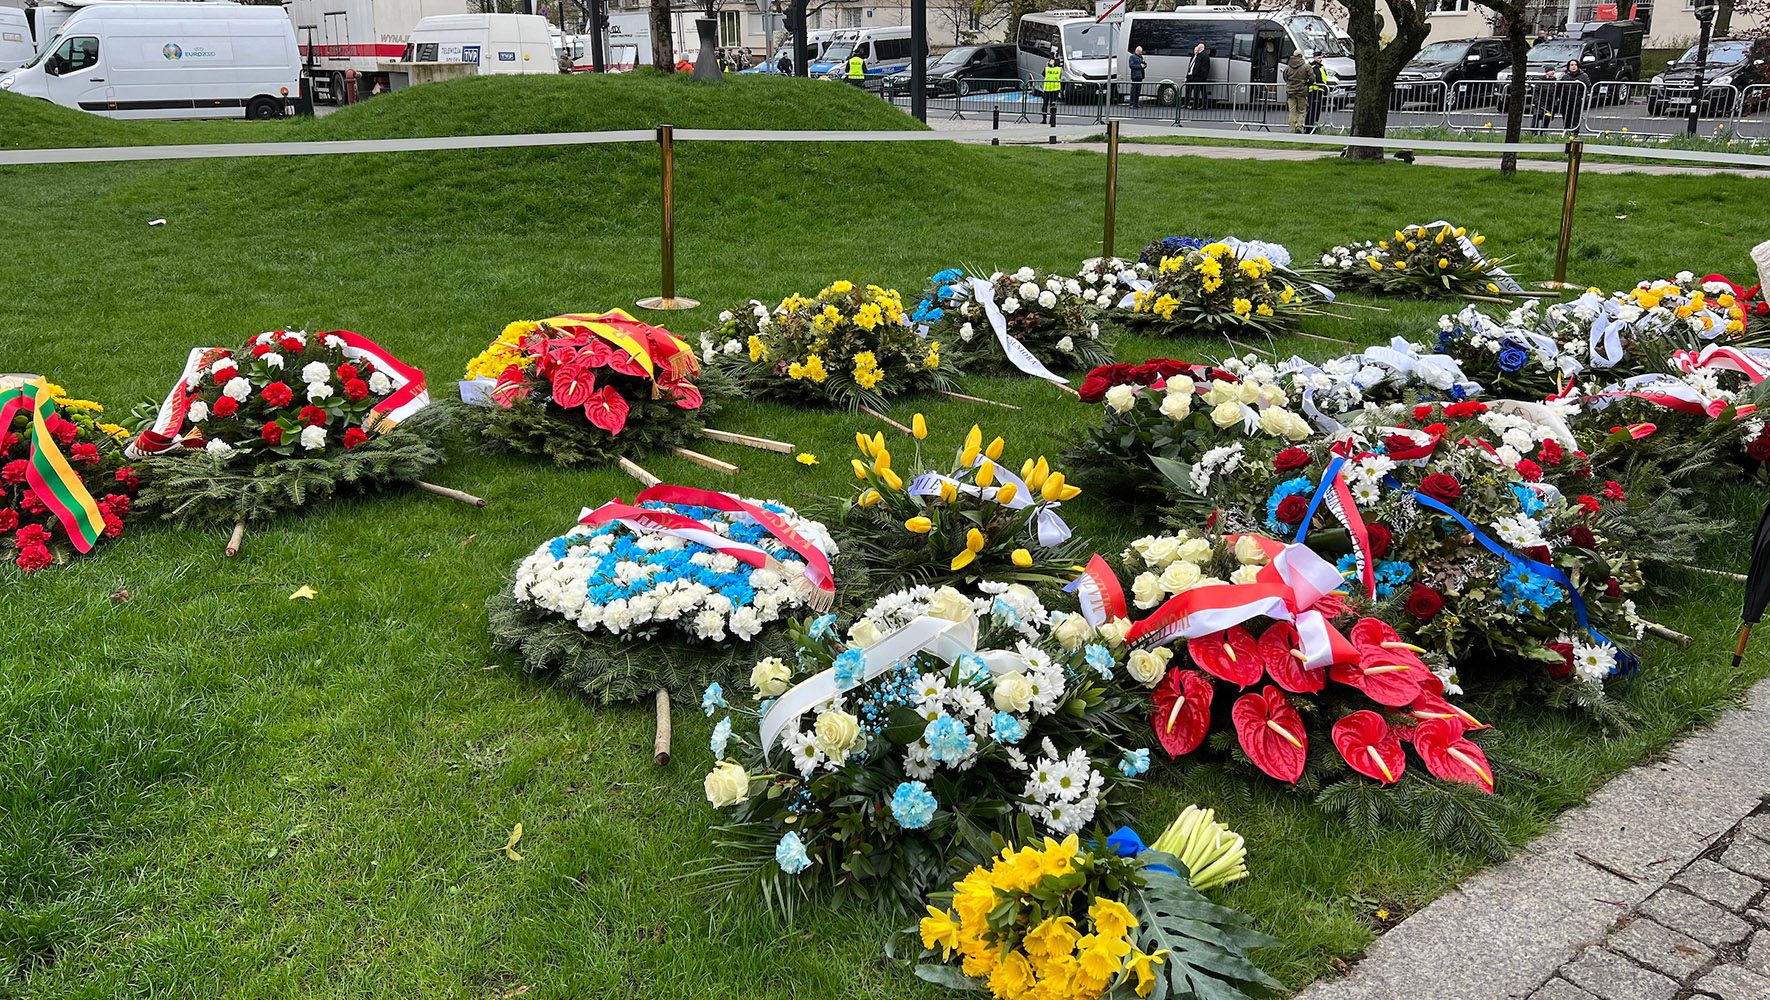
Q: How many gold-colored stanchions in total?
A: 3